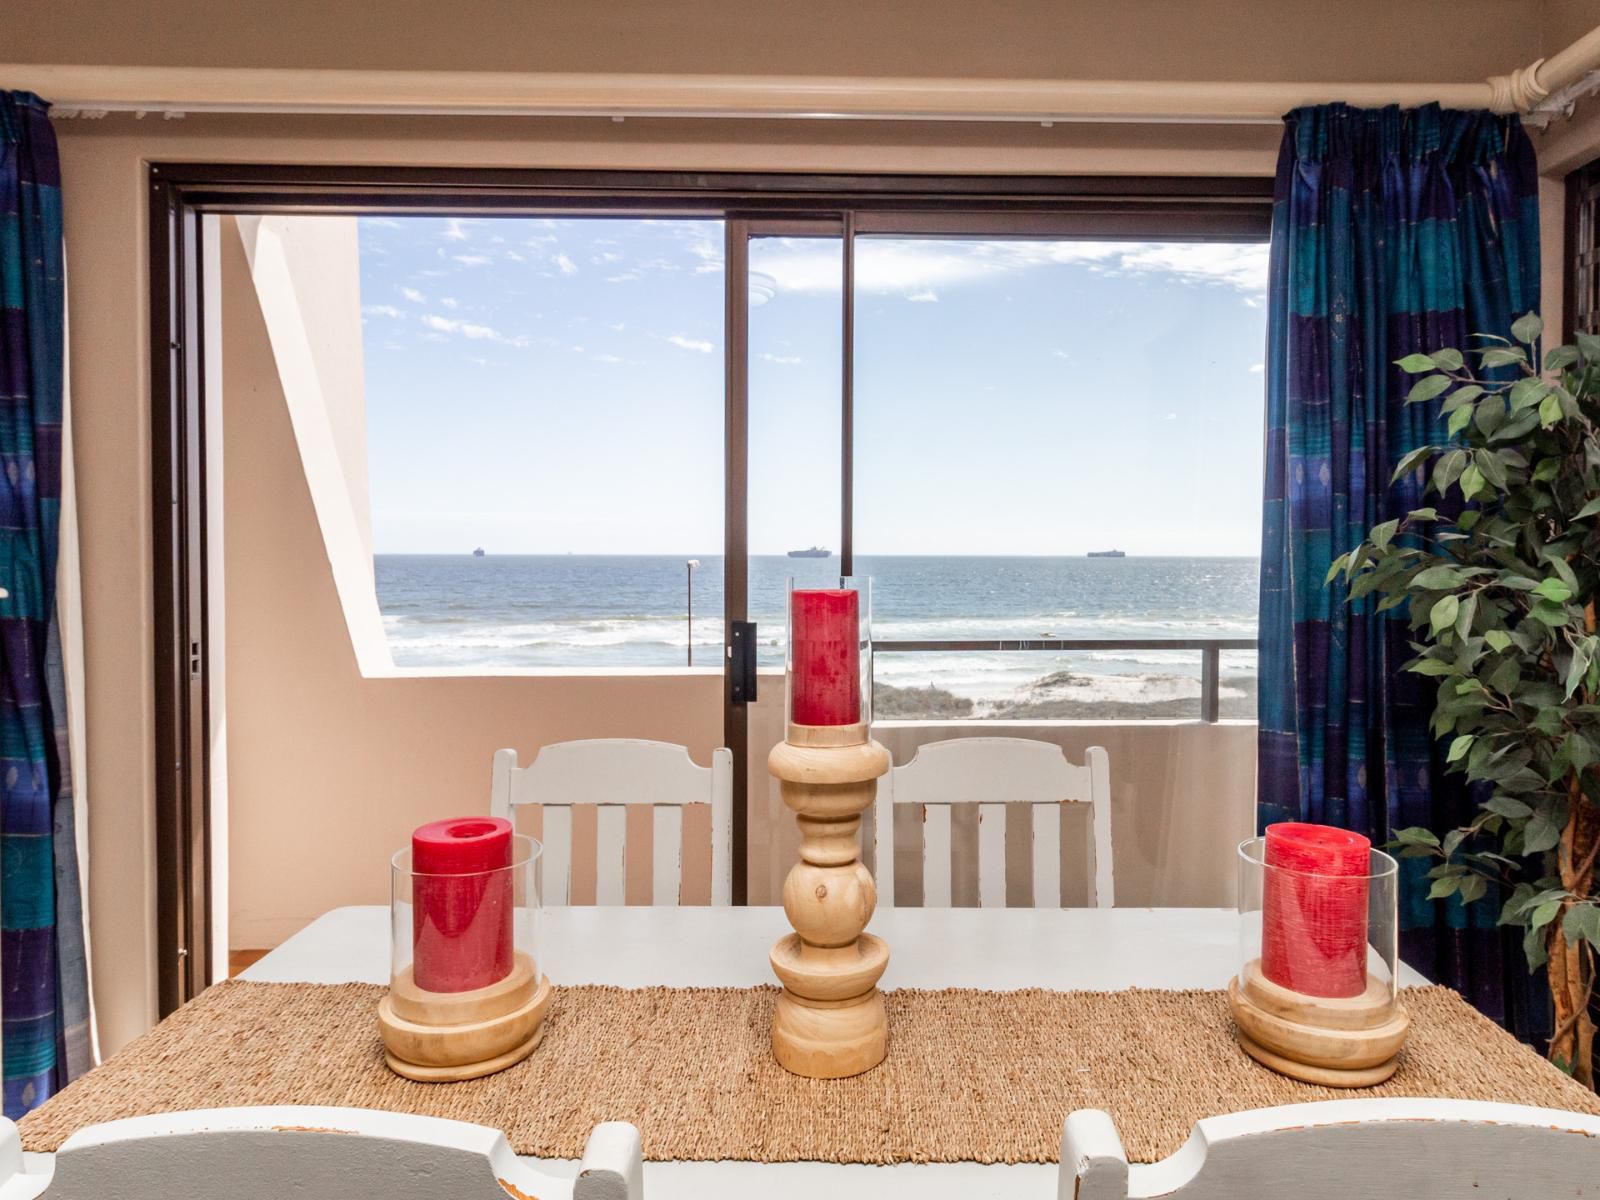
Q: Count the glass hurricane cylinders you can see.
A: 3